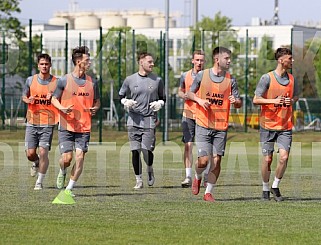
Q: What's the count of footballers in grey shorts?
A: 6